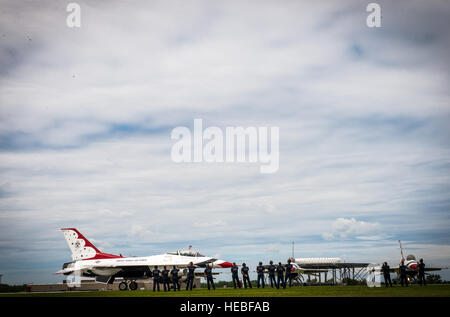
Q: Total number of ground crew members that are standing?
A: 14